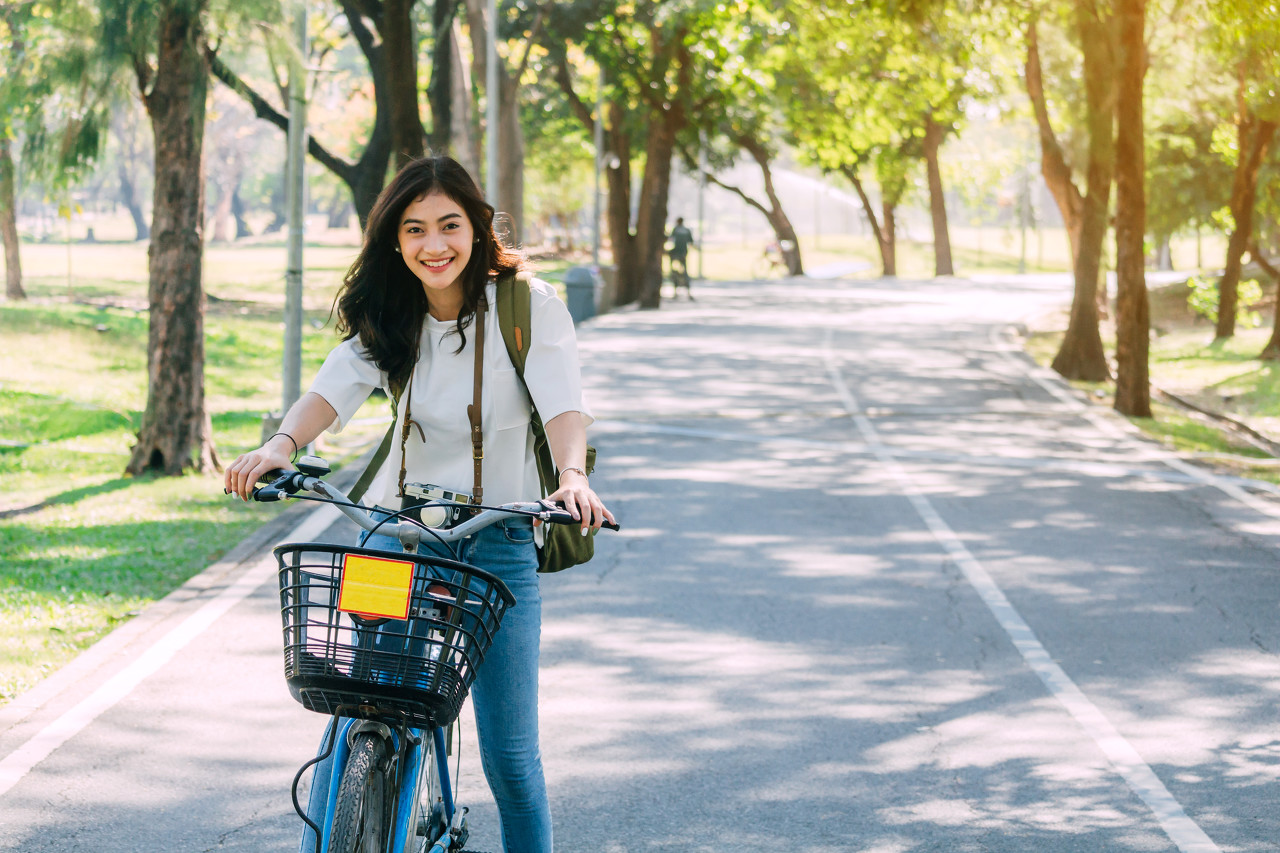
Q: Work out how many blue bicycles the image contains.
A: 1